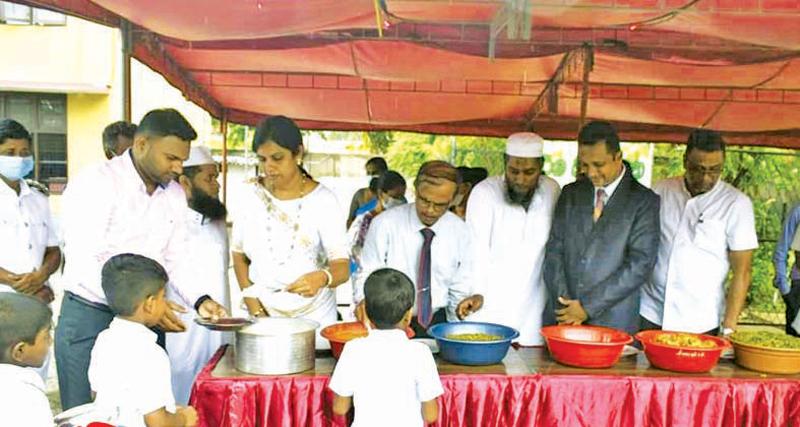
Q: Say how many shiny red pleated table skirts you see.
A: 1